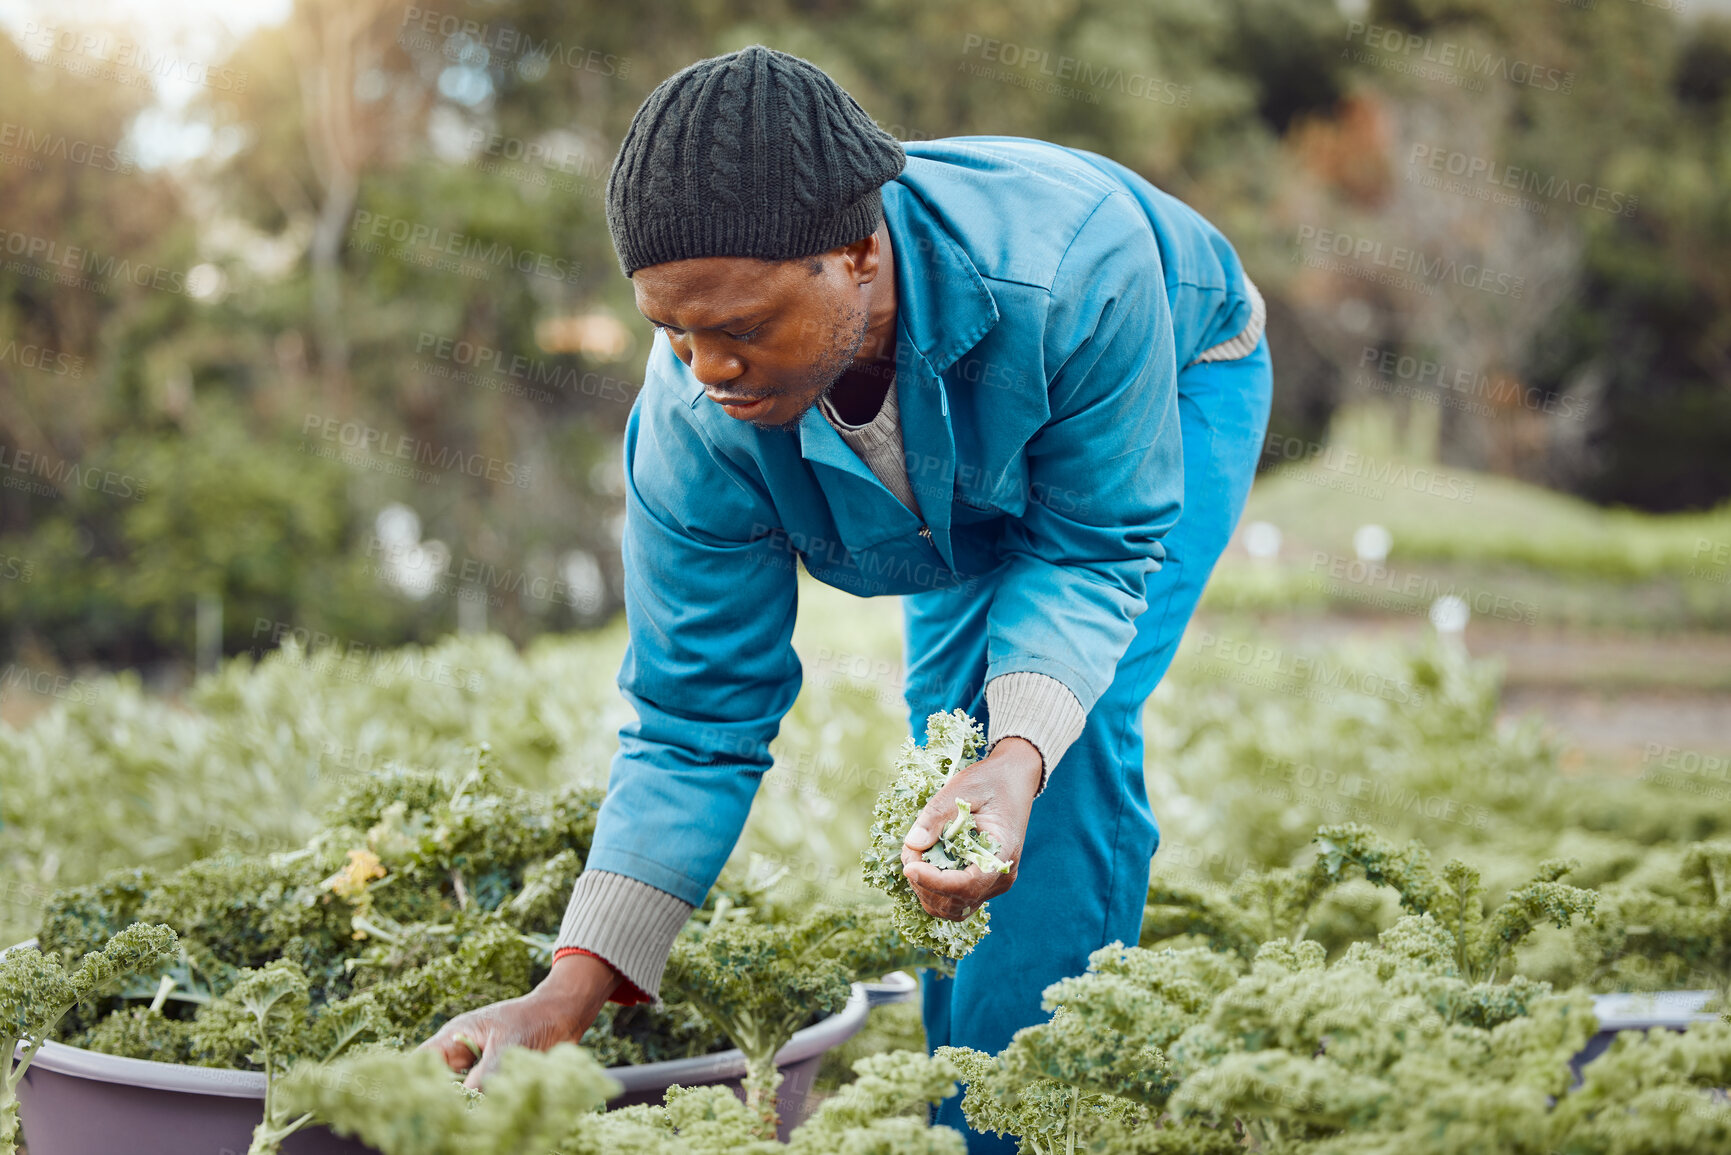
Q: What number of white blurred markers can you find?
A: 3